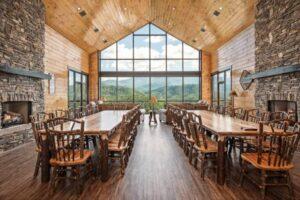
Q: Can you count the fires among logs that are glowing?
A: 1